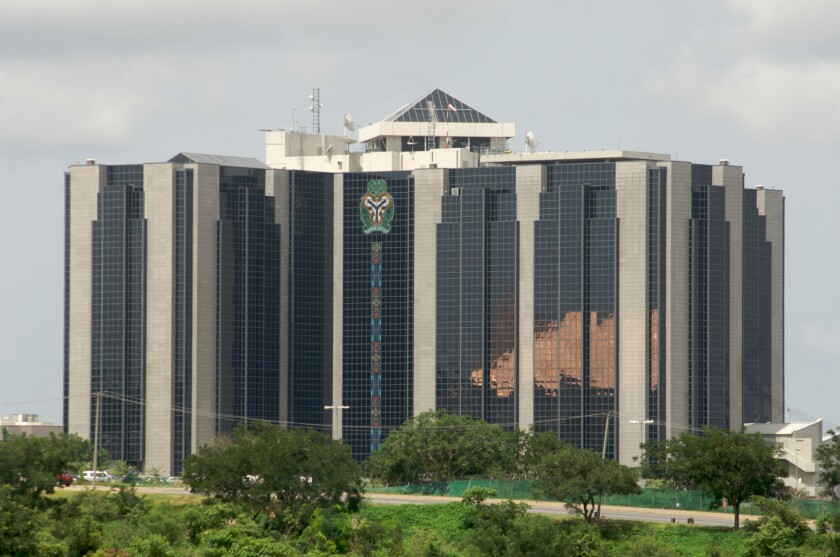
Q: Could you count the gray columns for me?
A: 11